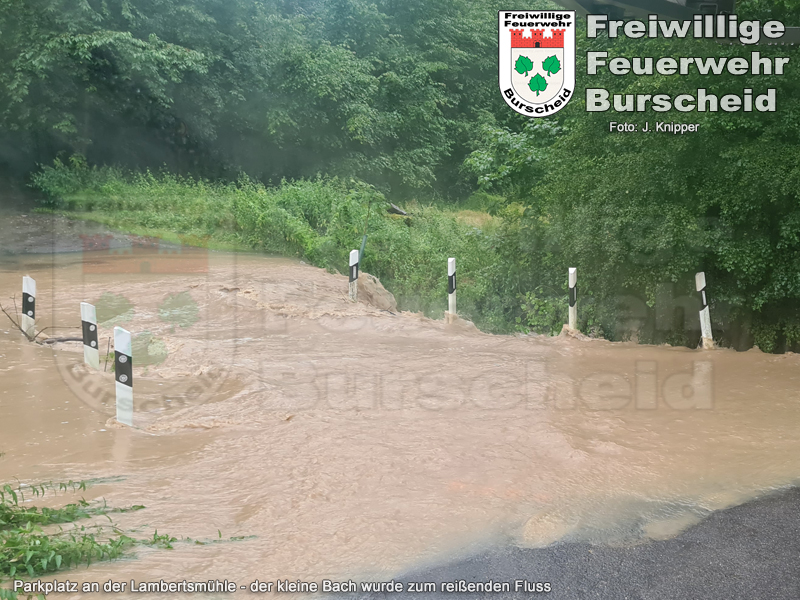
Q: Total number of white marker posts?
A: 7